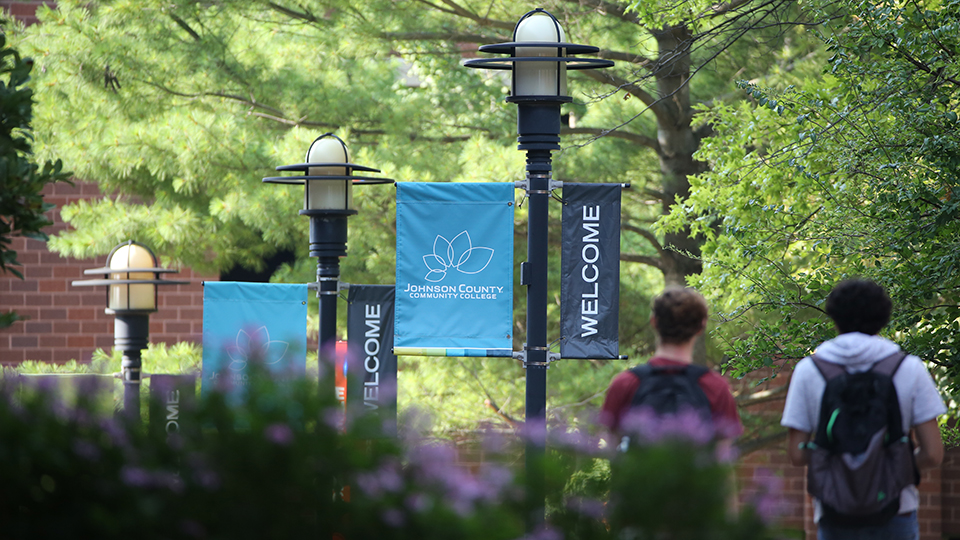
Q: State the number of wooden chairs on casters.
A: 0